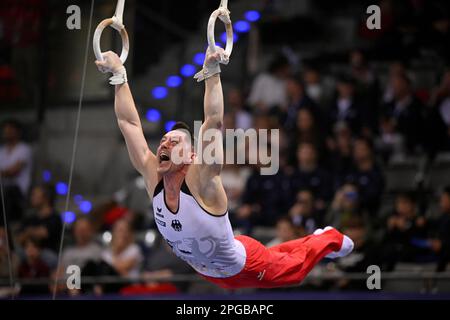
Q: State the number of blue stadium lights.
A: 15